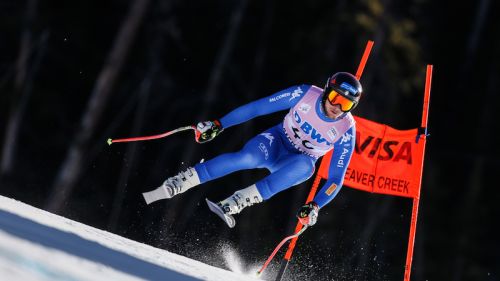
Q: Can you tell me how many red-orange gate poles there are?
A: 2